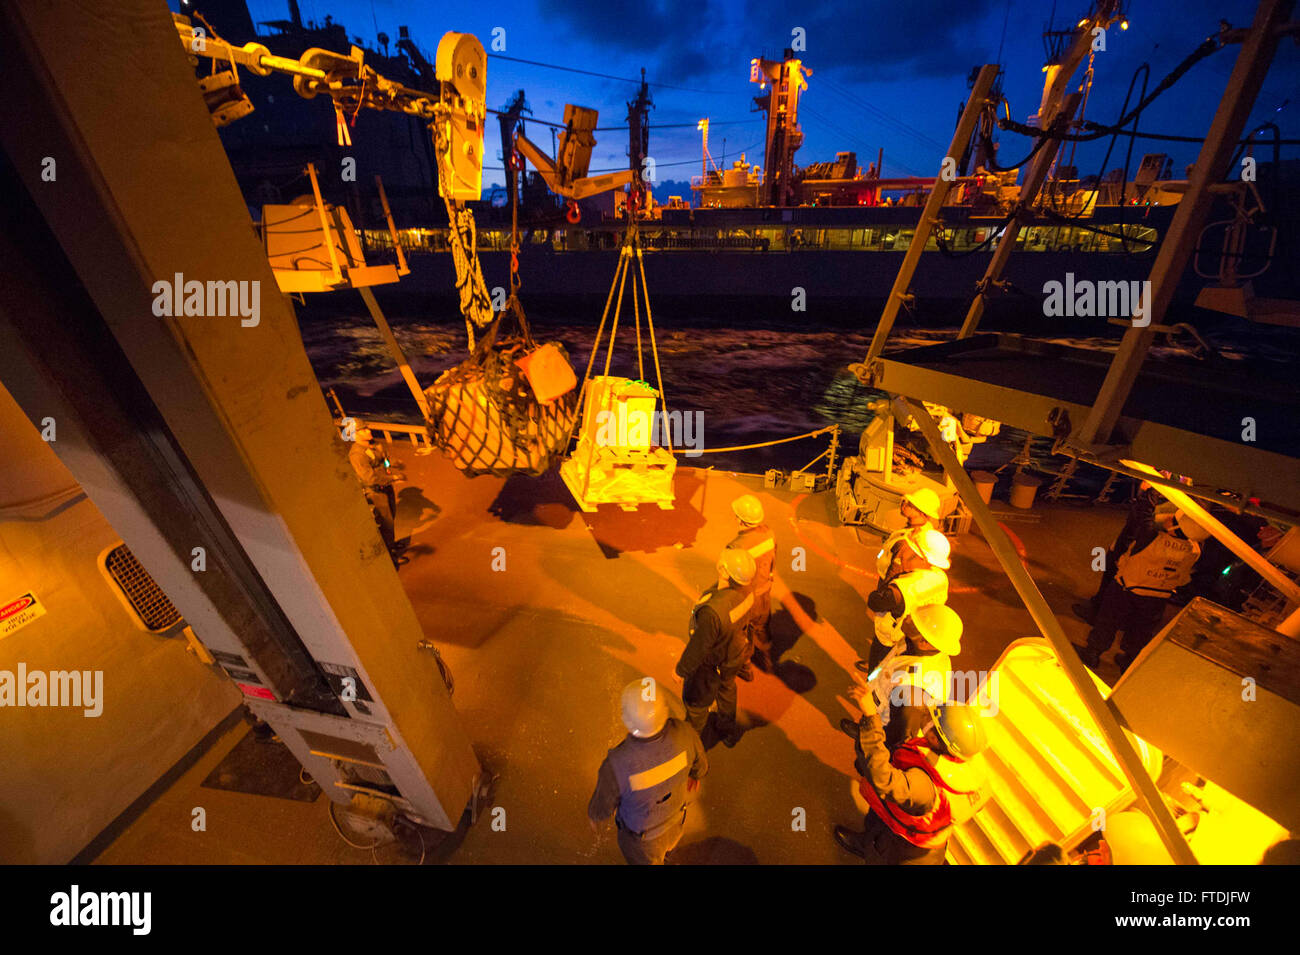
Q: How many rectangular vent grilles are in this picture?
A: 1